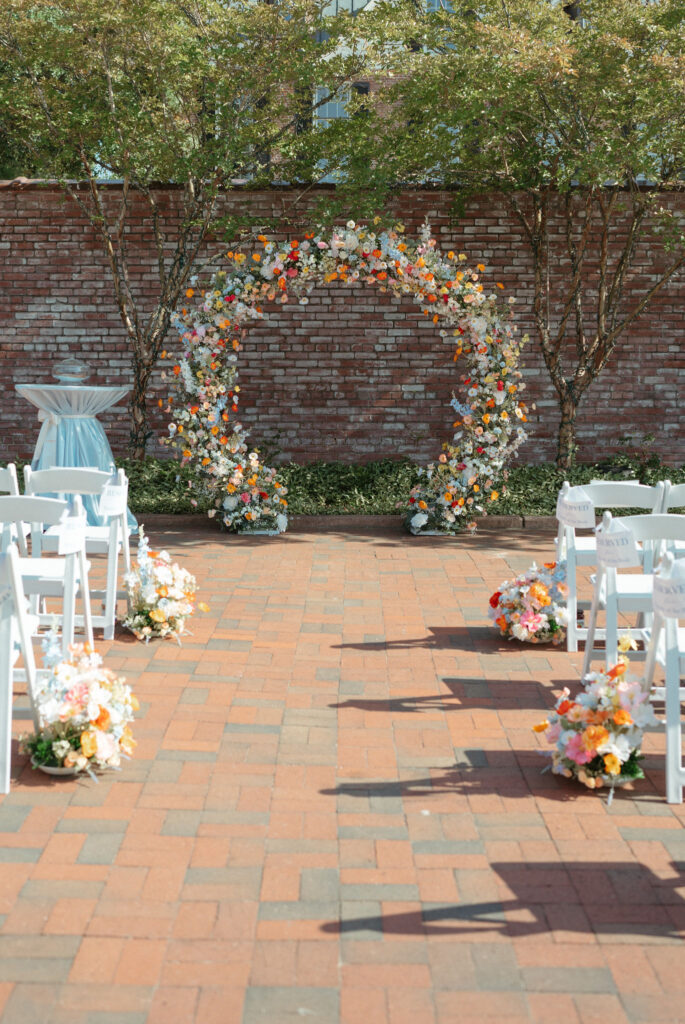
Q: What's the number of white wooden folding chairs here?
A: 8